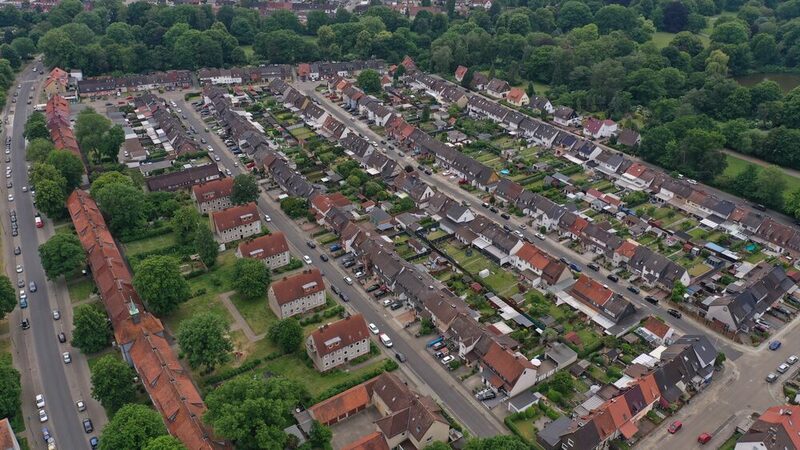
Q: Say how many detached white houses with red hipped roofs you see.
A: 5